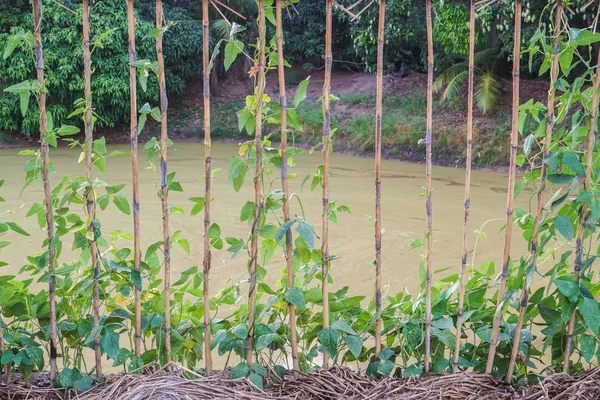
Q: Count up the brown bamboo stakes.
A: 14